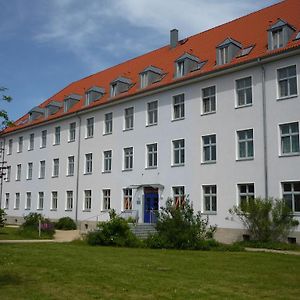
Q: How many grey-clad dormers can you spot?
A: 9